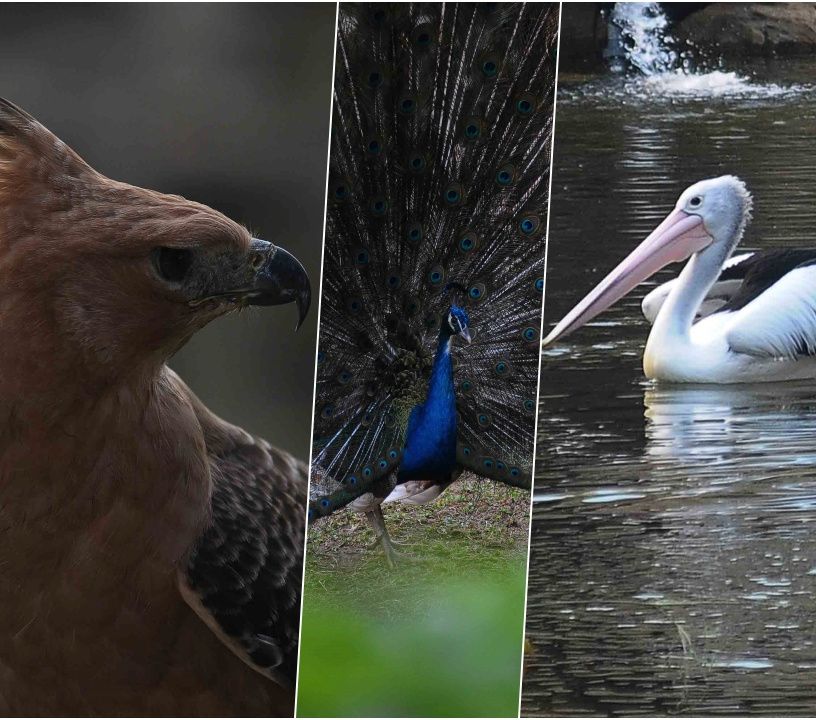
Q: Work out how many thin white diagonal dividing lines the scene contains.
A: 2